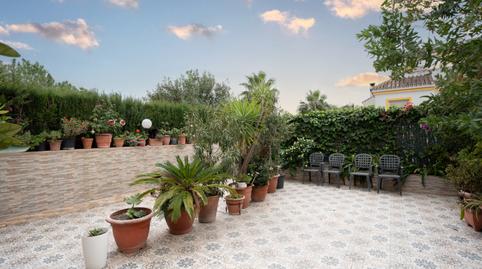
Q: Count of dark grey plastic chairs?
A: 4